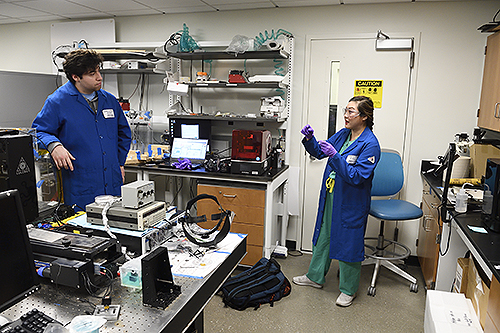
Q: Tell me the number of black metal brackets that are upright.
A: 1